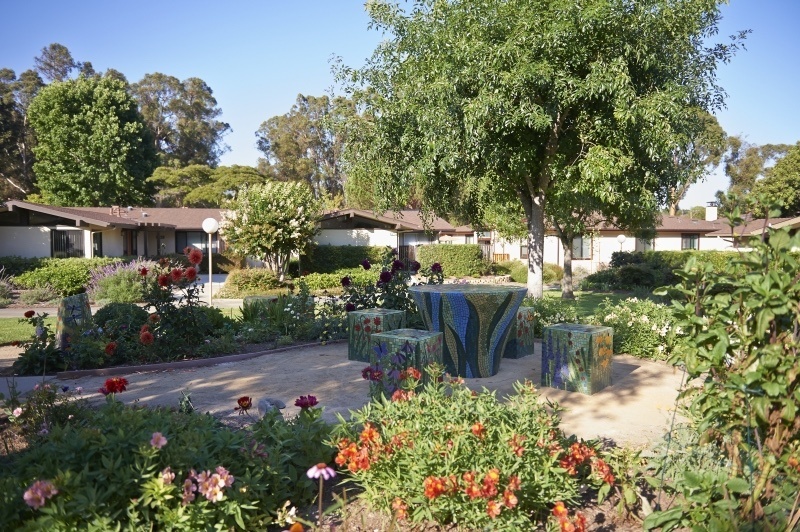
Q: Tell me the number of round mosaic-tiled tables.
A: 1